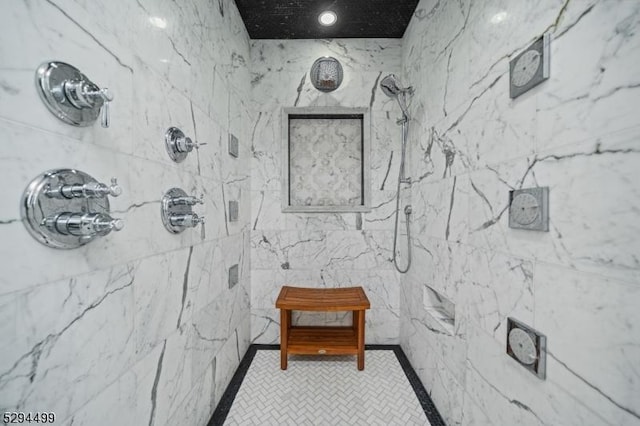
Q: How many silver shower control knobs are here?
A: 6